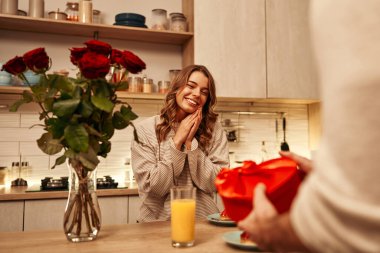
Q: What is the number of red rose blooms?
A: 7